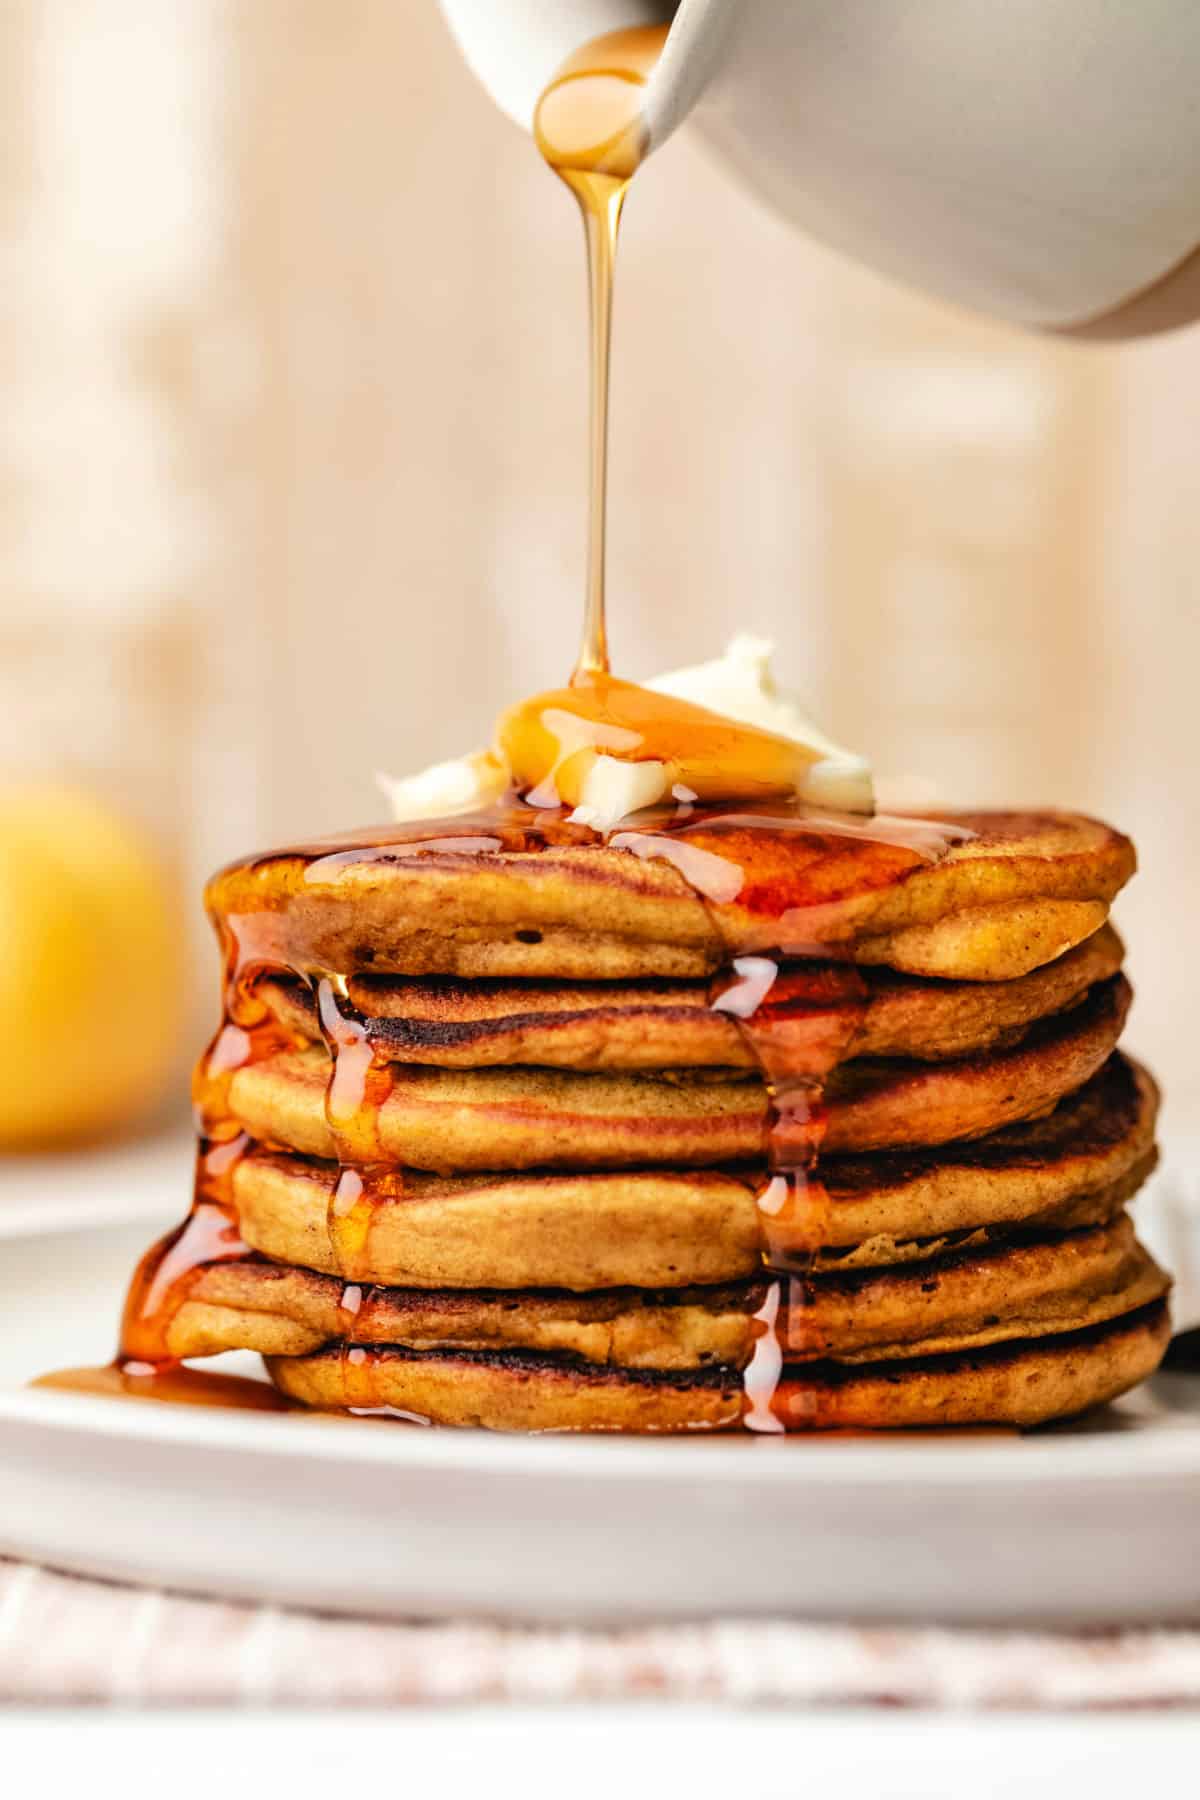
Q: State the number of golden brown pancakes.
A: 6